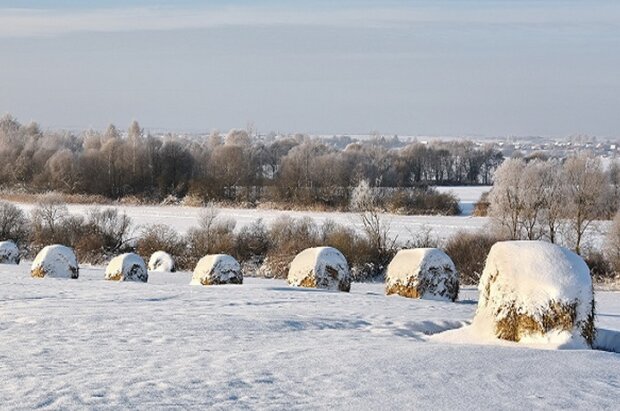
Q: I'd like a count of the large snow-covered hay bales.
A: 8